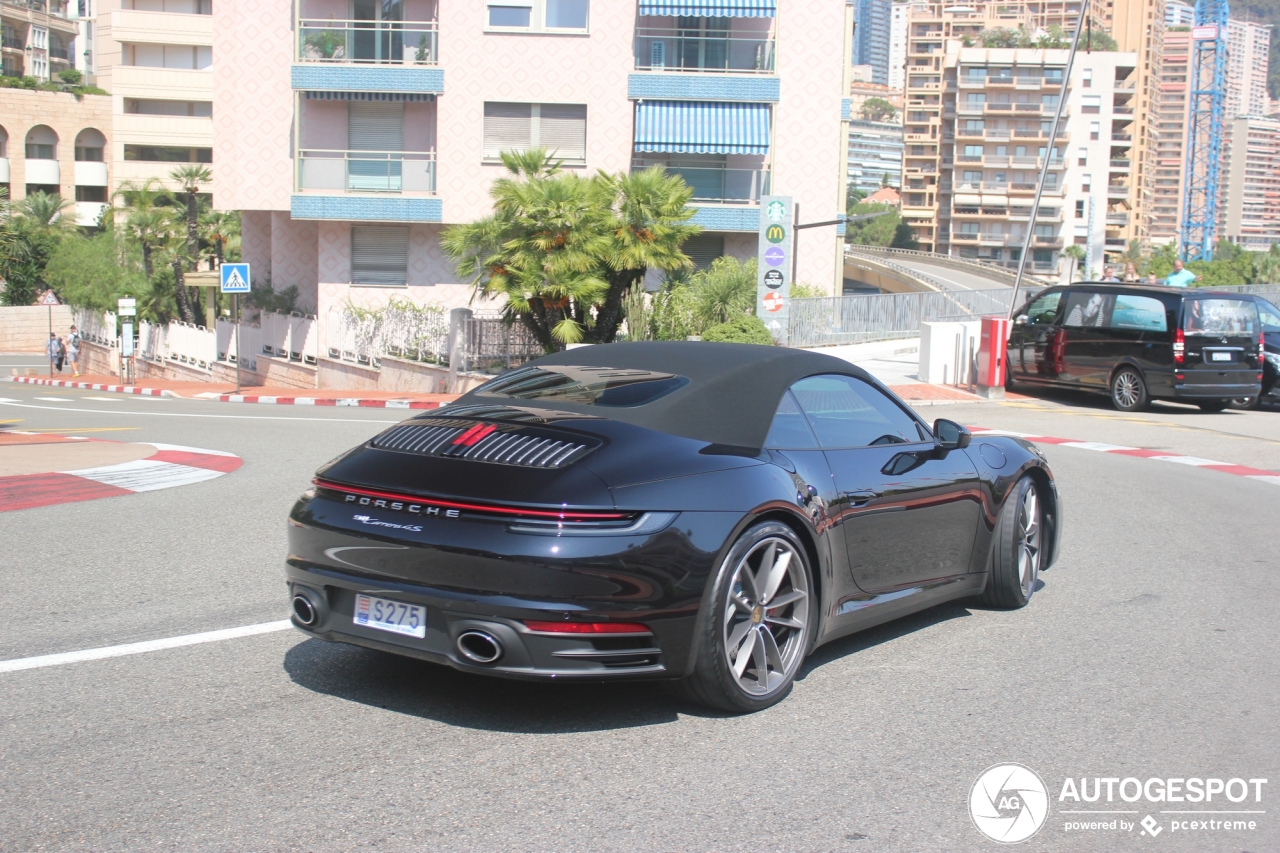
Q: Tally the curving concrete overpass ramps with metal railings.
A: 1